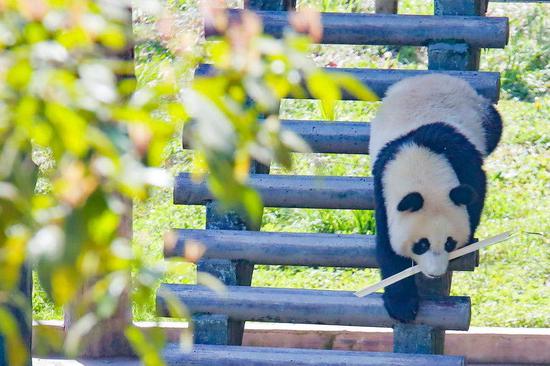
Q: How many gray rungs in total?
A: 7